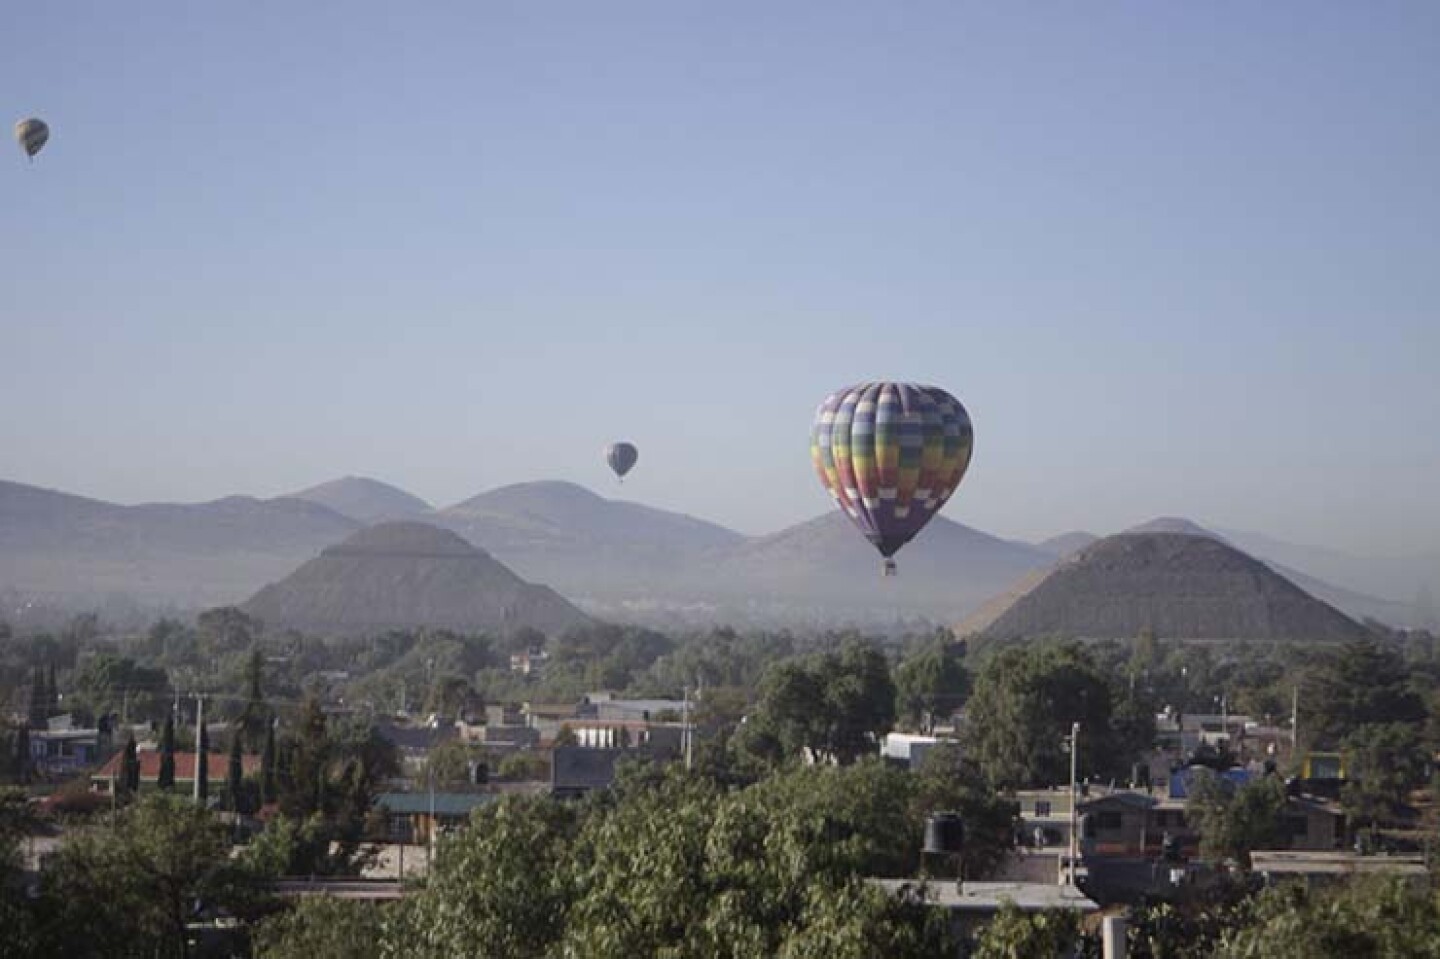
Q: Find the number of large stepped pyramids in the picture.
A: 2